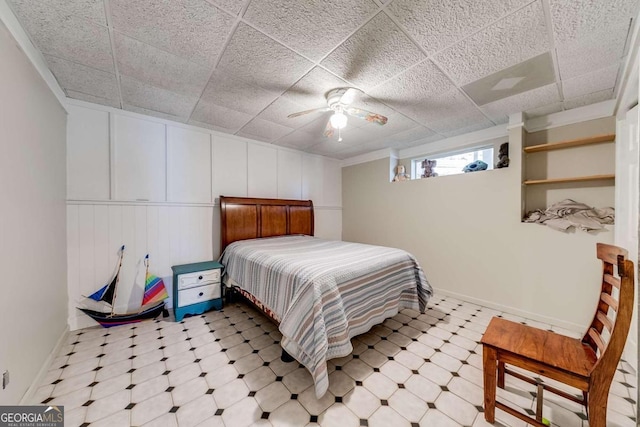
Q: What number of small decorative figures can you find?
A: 4